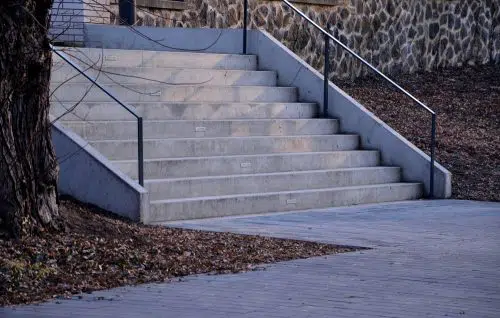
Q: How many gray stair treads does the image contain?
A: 9